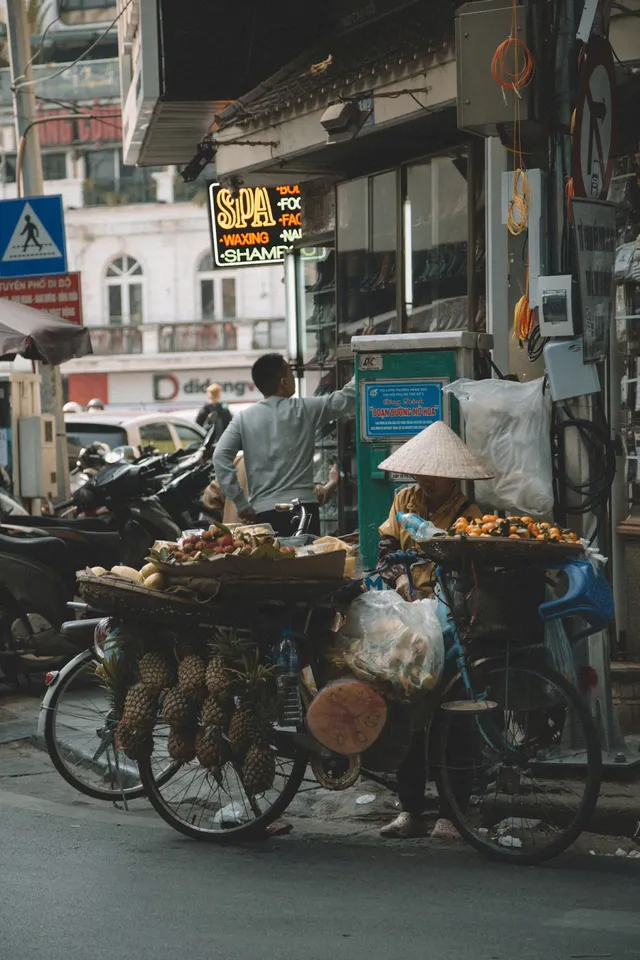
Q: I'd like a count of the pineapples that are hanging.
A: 11